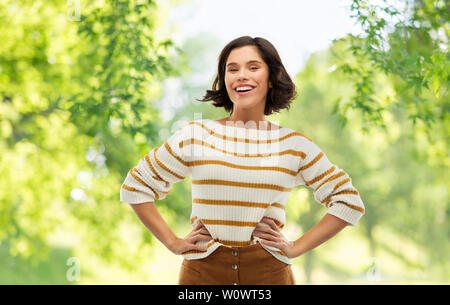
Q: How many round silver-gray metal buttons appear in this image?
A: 3